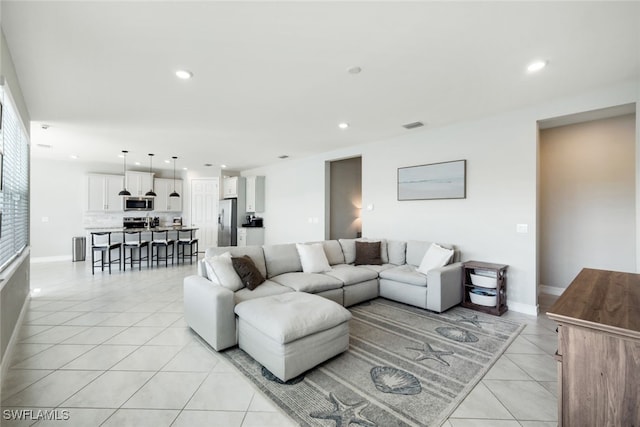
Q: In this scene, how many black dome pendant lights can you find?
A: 3